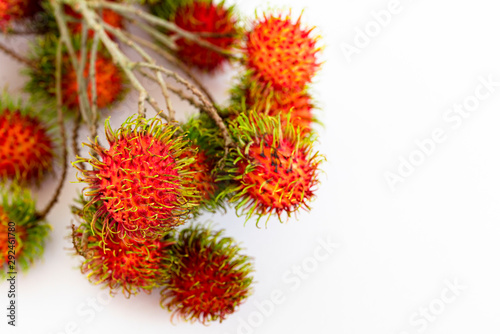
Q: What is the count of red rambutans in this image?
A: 13